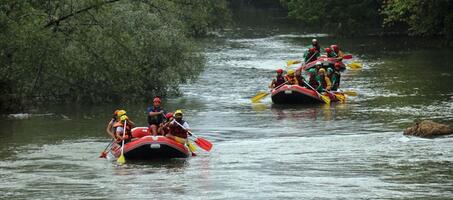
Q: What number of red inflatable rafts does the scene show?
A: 3